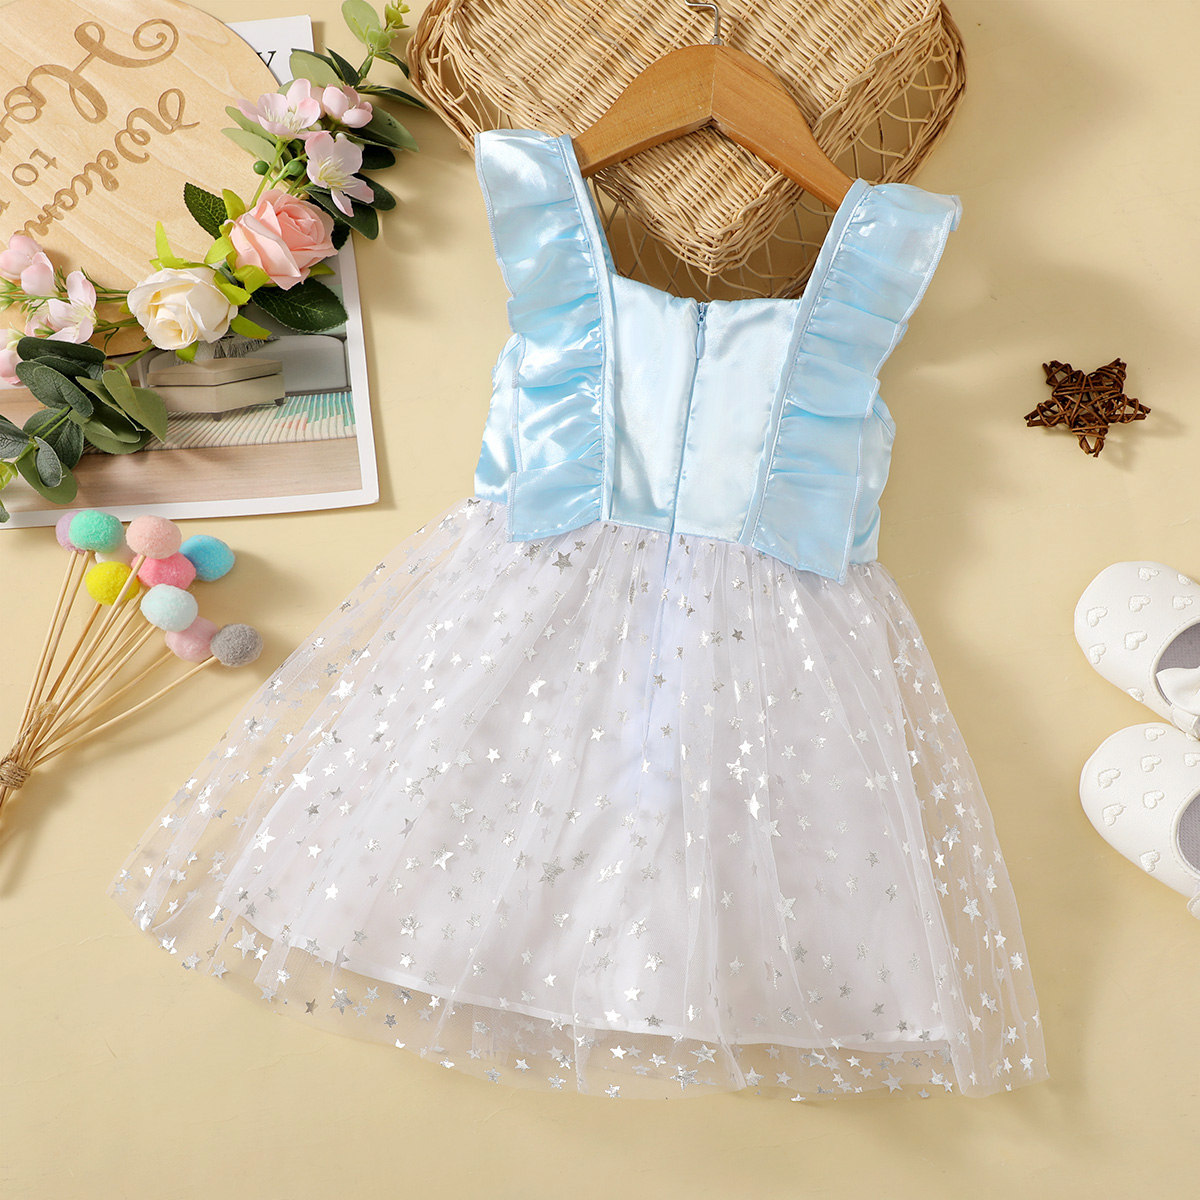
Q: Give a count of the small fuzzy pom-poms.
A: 10